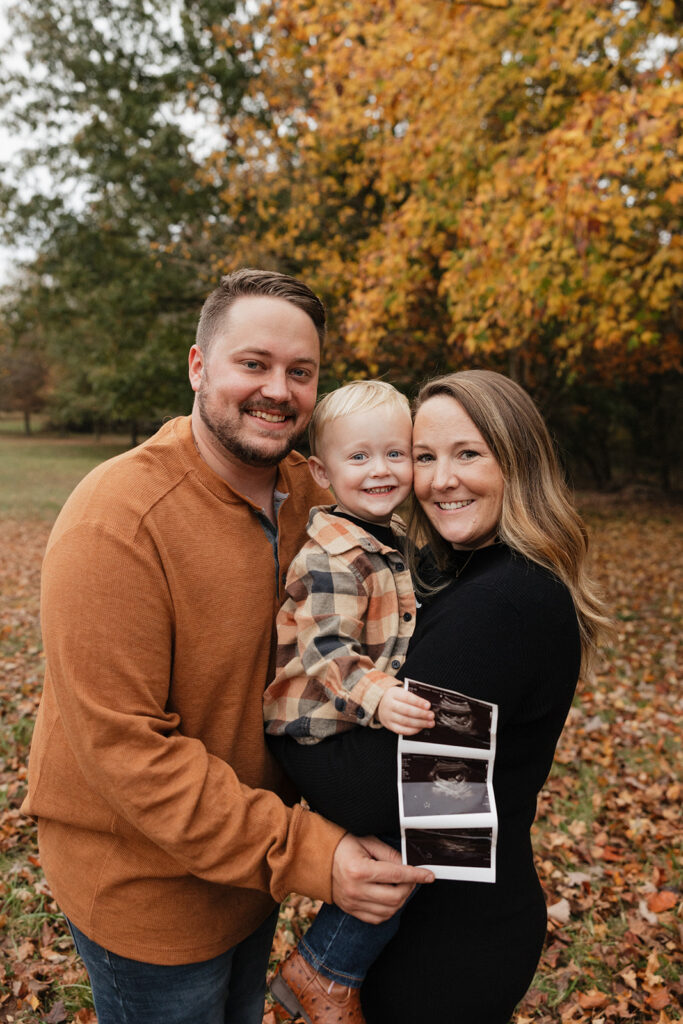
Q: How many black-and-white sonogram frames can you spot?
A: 3